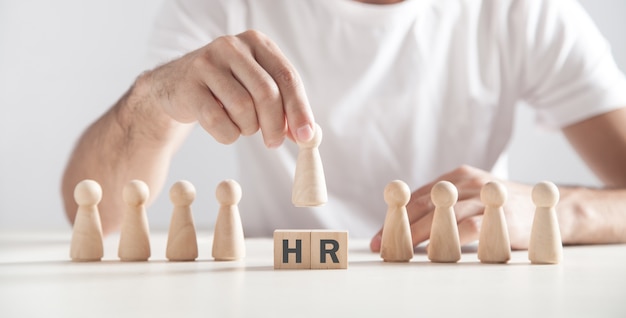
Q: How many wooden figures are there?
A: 9